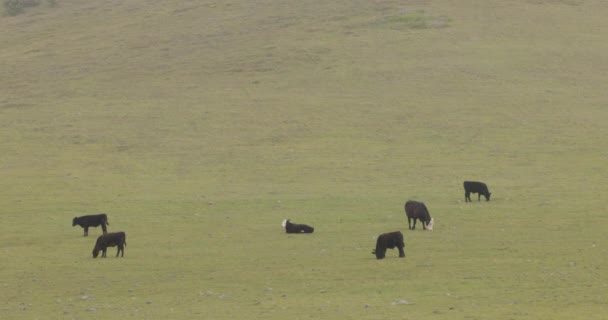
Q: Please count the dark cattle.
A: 6